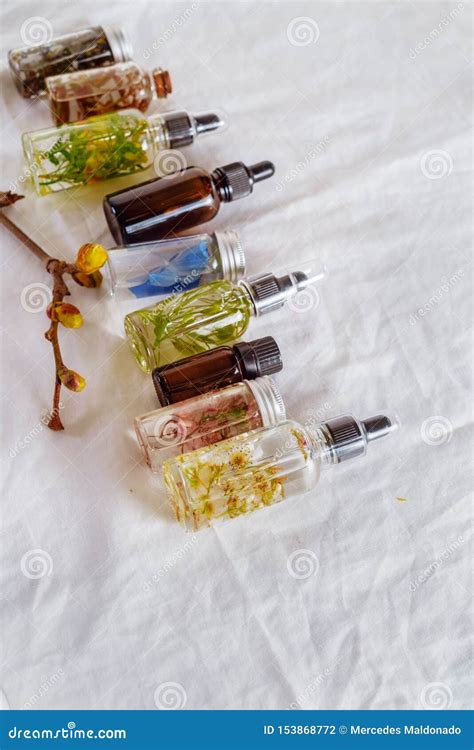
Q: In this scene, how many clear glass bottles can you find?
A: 7